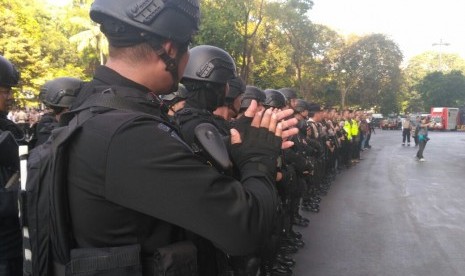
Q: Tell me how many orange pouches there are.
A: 0